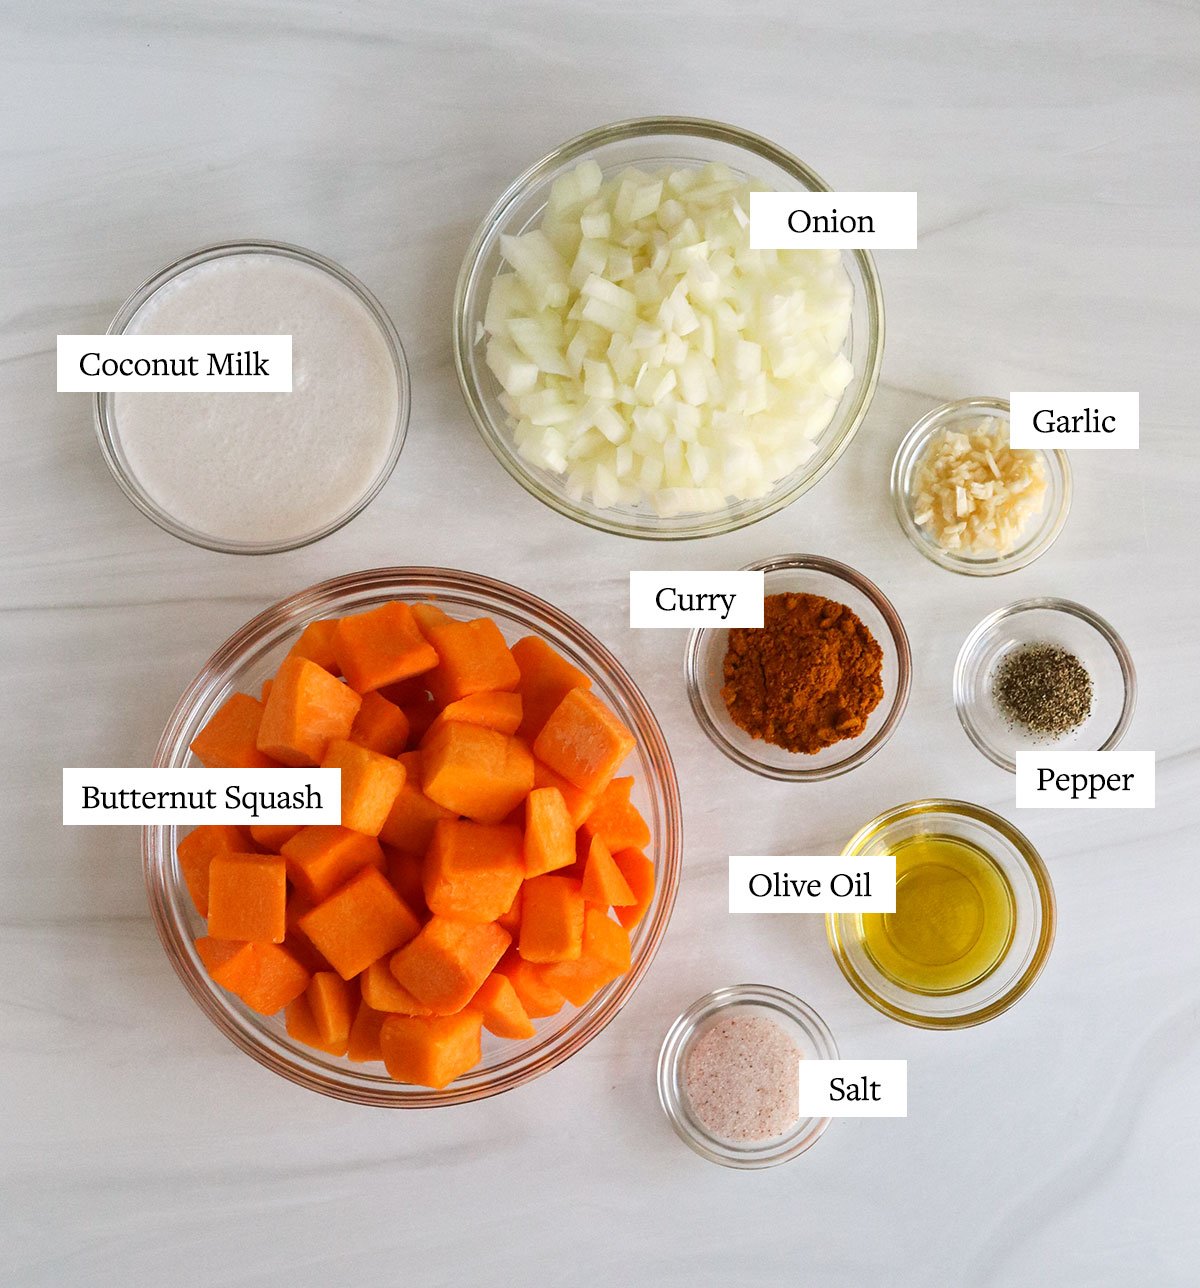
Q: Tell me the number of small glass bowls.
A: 5